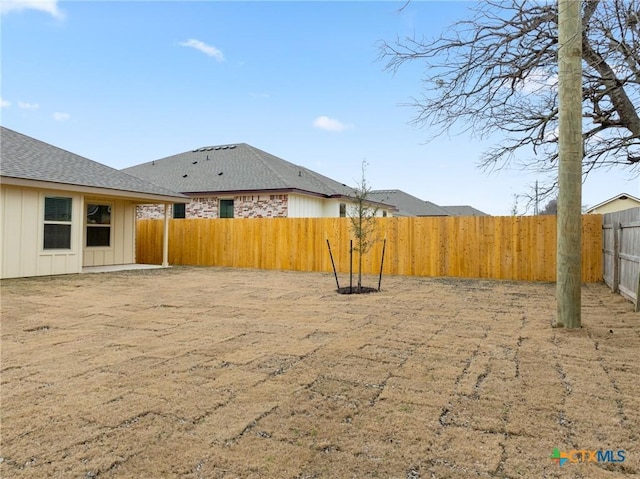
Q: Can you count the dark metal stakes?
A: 3